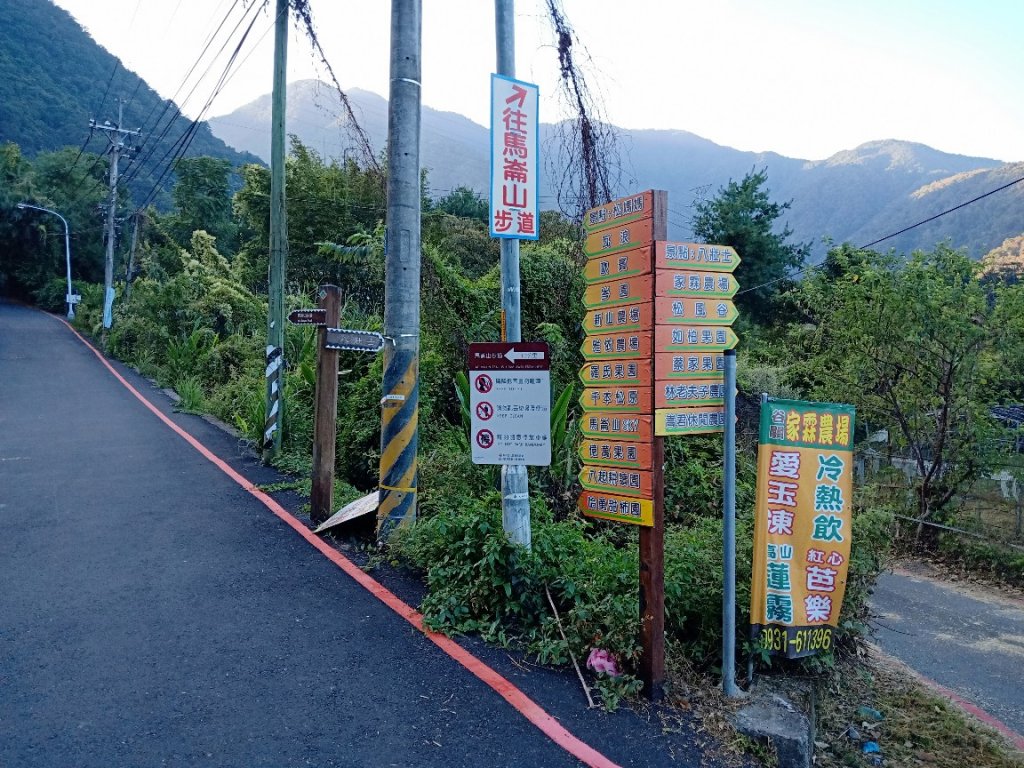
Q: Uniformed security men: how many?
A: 0